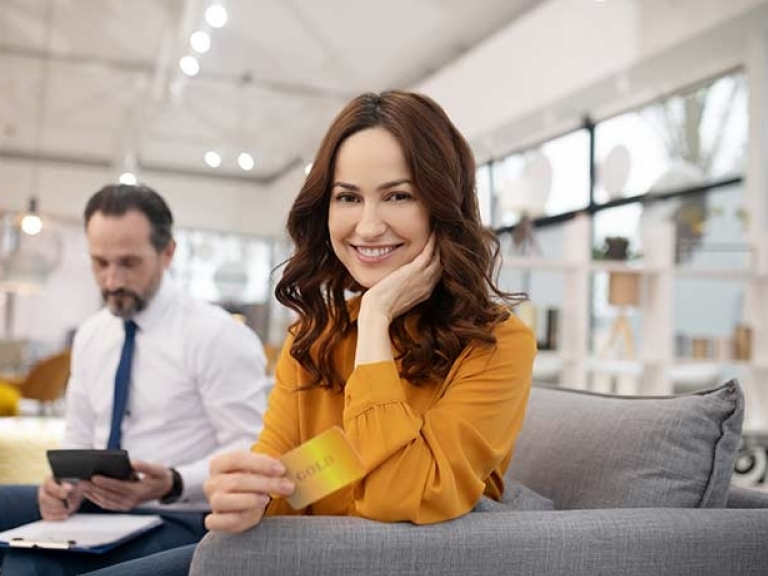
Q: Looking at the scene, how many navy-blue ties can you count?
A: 1